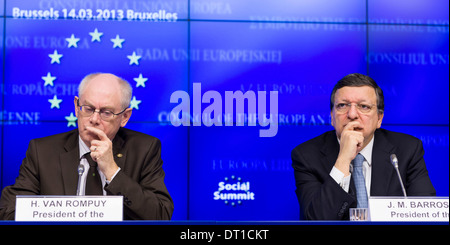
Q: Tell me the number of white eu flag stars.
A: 10